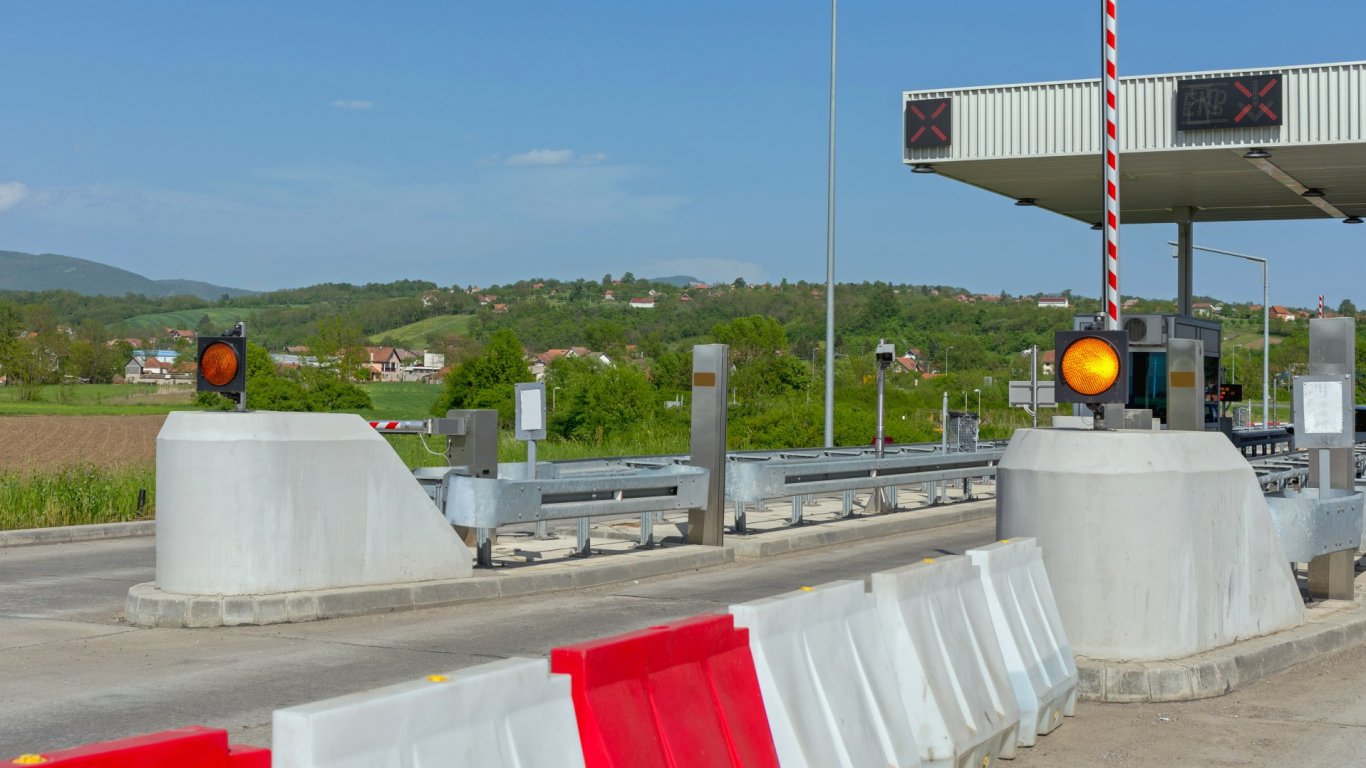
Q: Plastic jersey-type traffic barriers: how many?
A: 6